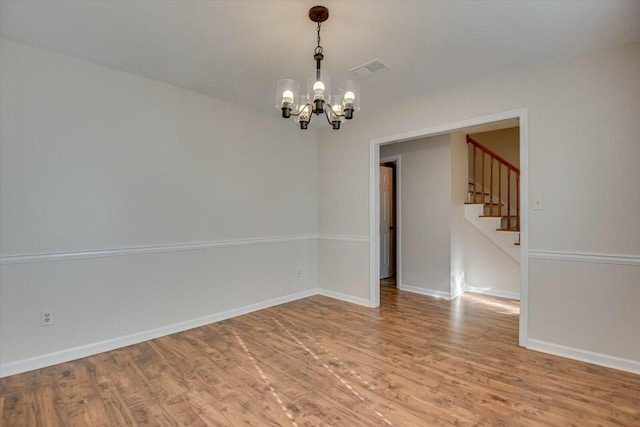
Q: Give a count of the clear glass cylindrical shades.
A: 5